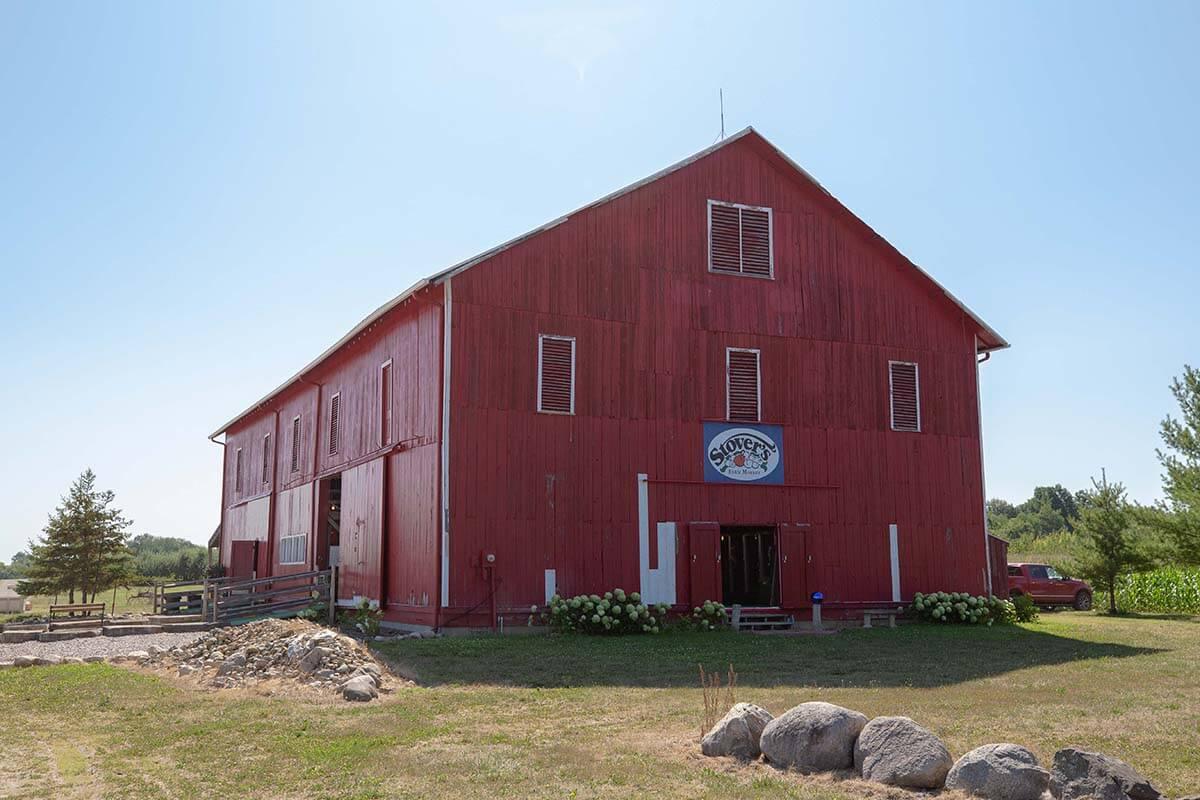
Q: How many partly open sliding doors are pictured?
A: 1